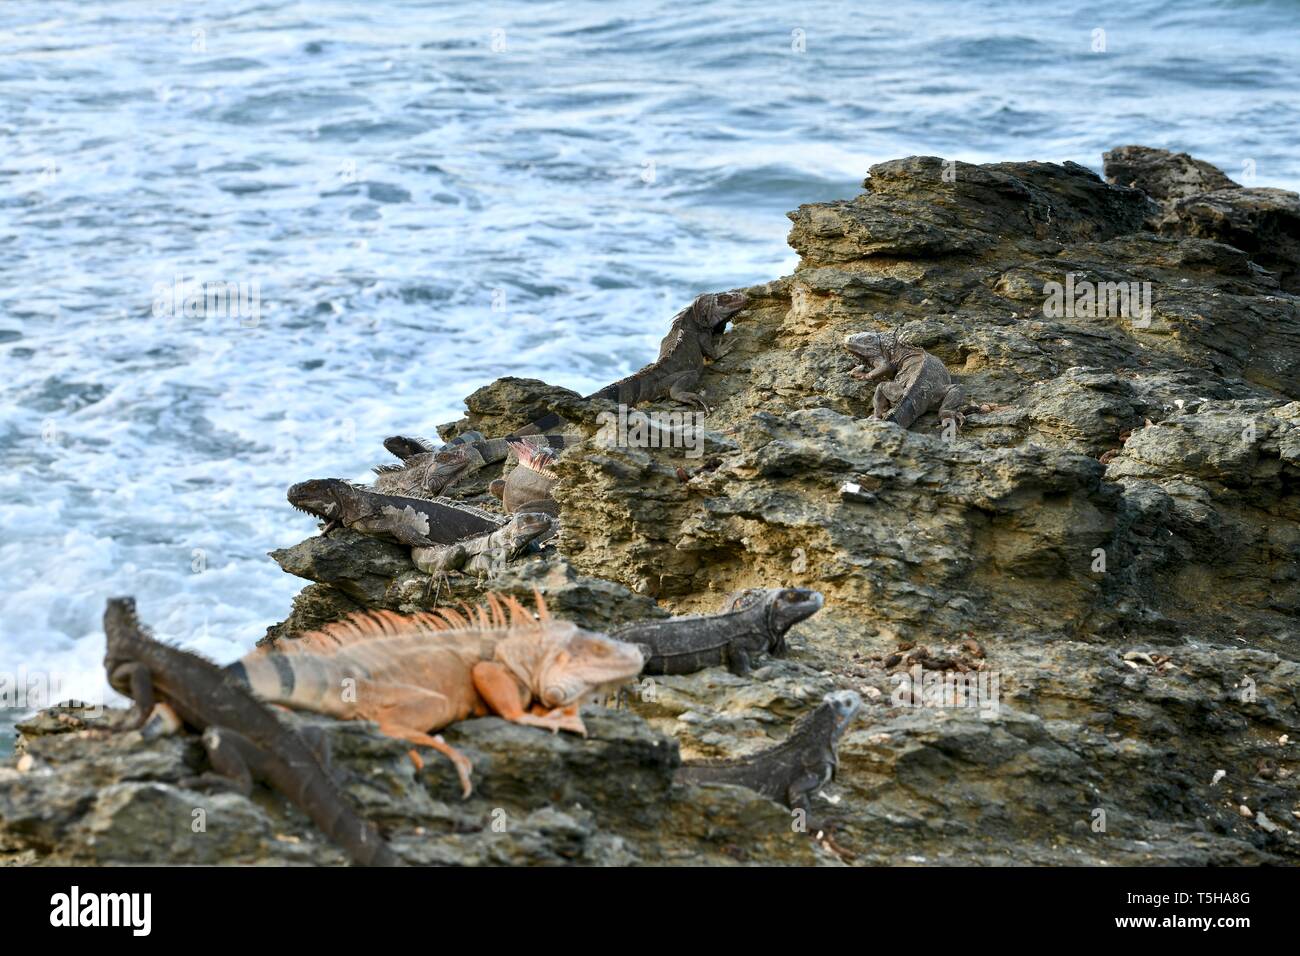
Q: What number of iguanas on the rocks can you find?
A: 11